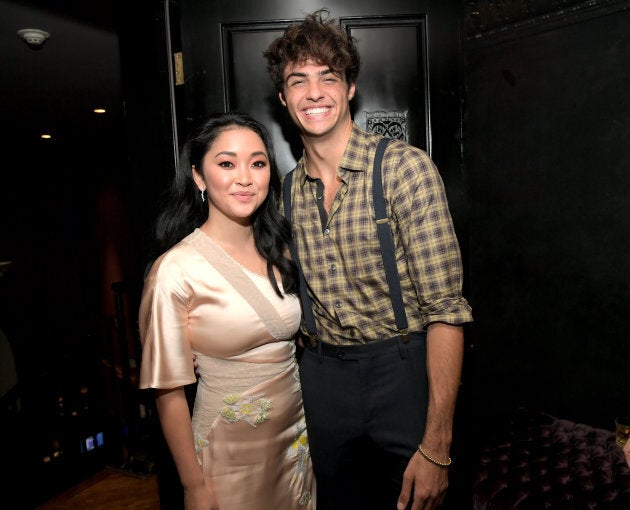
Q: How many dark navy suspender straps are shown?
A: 2